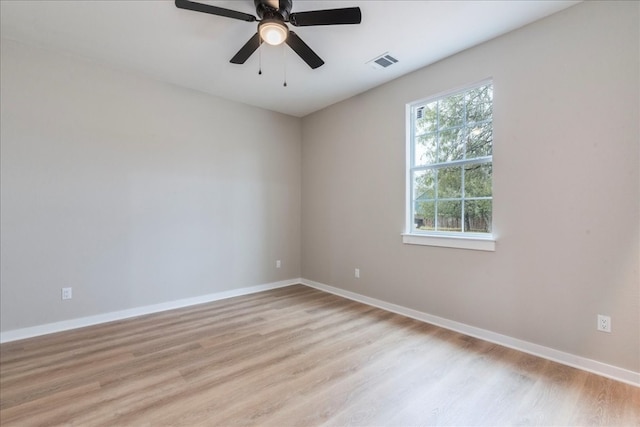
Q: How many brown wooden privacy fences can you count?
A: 1